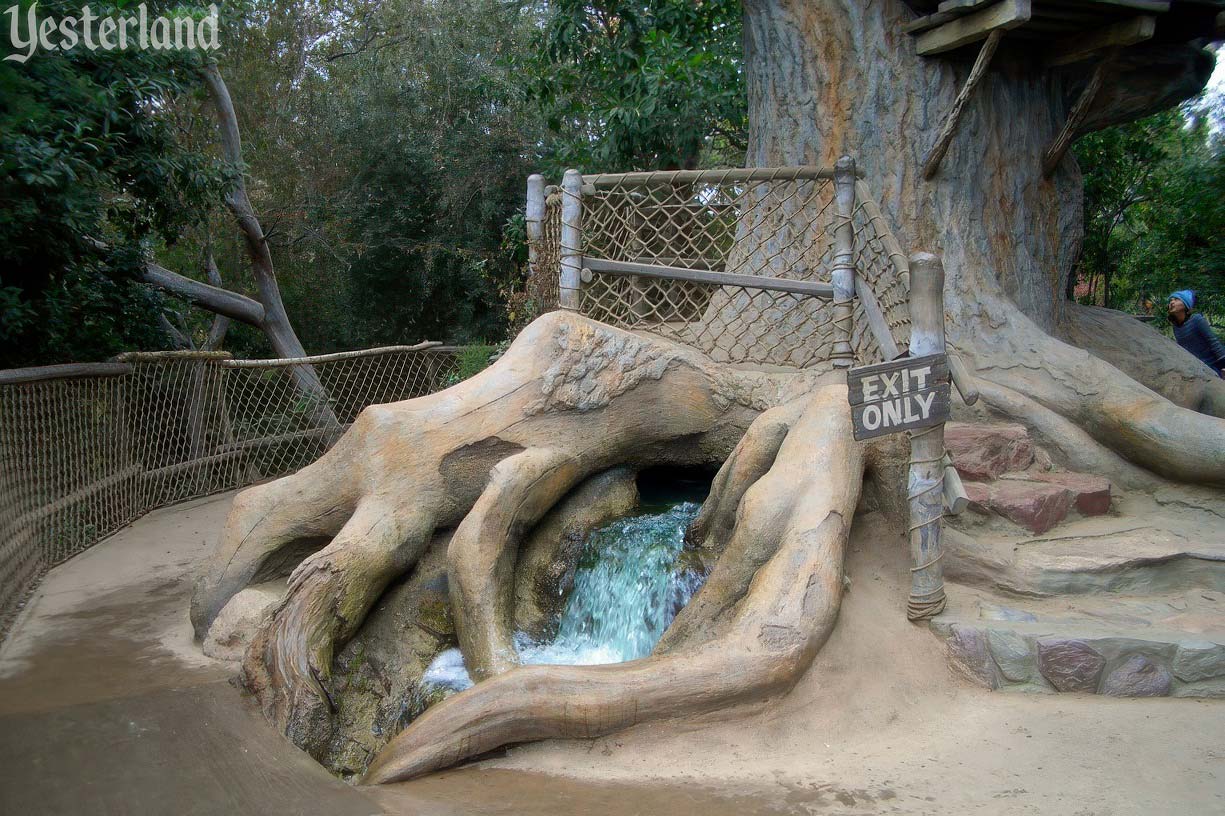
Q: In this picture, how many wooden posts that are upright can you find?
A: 4